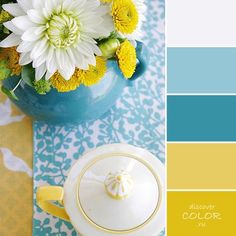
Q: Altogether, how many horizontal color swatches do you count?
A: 5